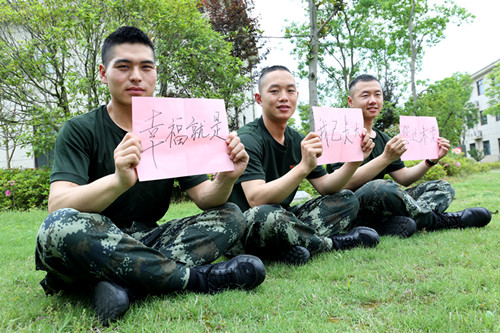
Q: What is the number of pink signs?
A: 3